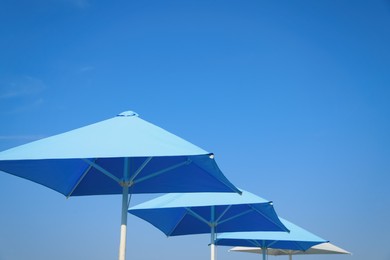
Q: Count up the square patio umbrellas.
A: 4